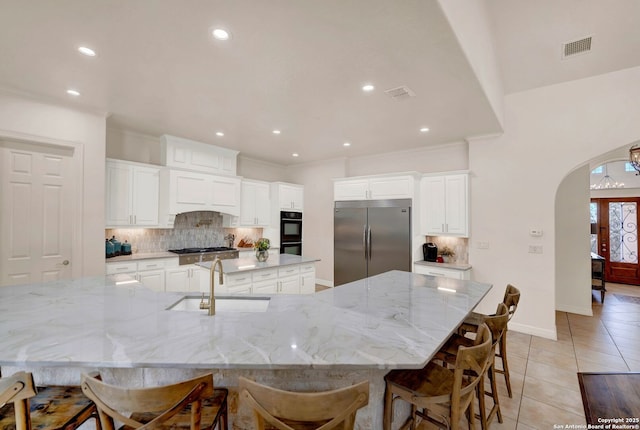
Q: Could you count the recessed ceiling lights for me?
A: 9